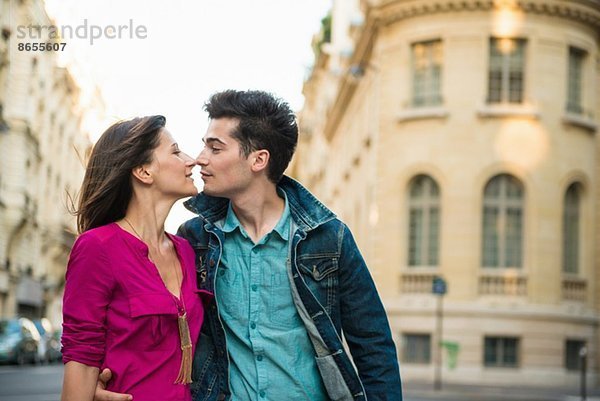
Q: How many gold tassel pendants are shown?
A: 1